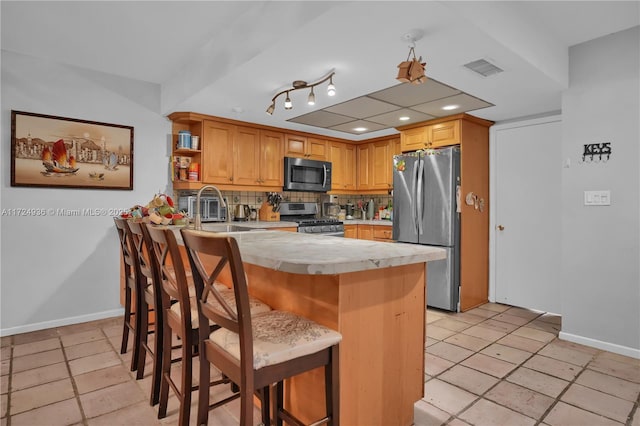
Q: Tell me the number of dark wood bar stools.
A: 4